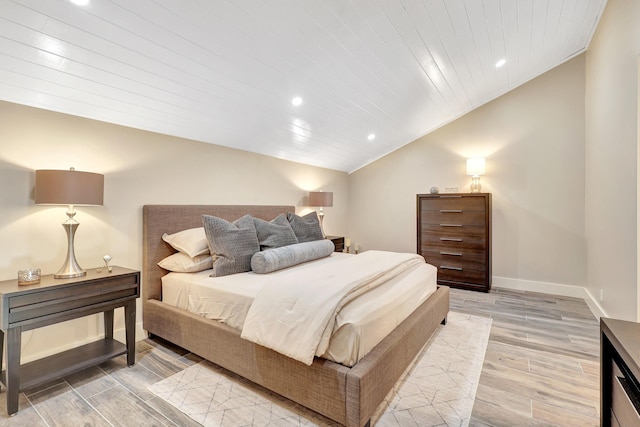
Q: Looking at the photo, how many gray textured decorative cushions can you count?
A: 3